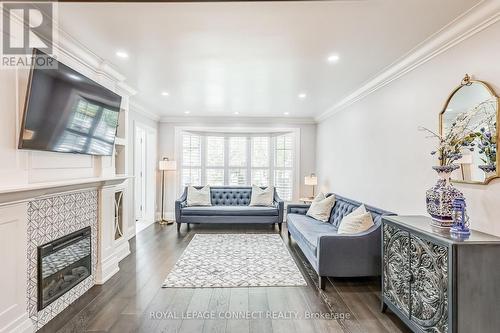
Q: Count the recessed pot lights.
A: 7